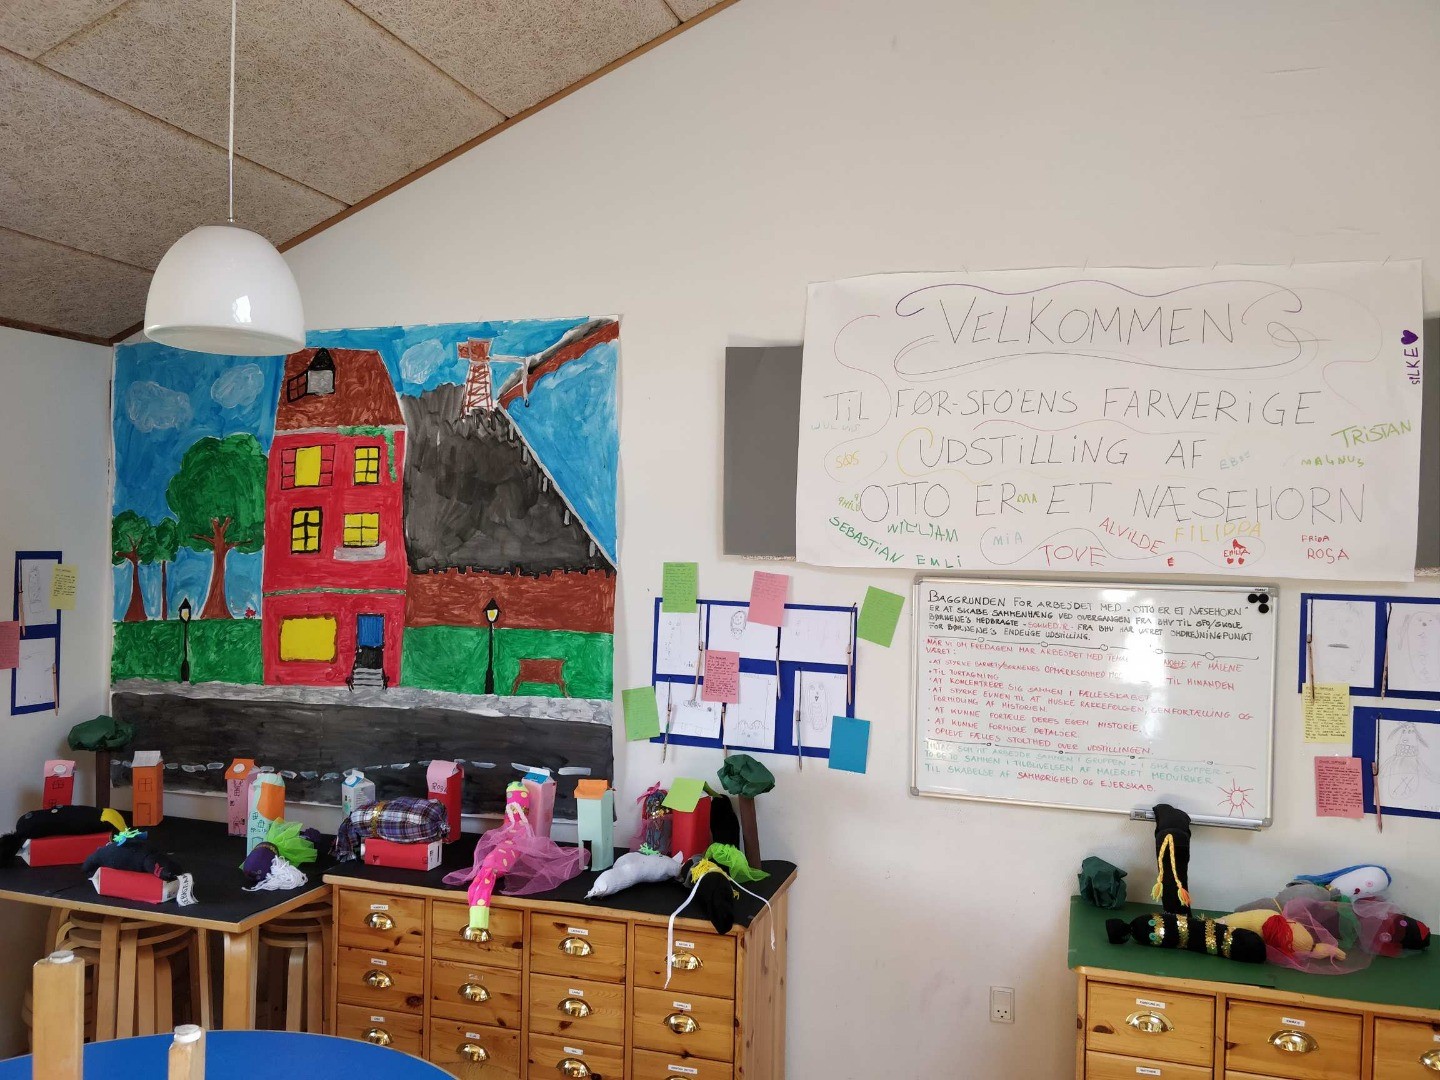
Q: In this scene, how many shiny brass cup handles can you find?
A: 15